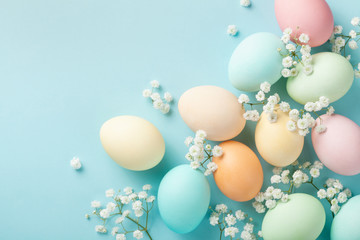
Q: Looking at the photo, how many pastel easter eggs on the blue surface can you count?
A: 11